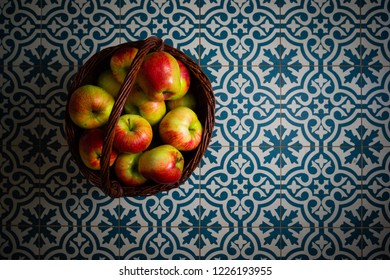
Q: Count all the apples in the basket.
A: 12